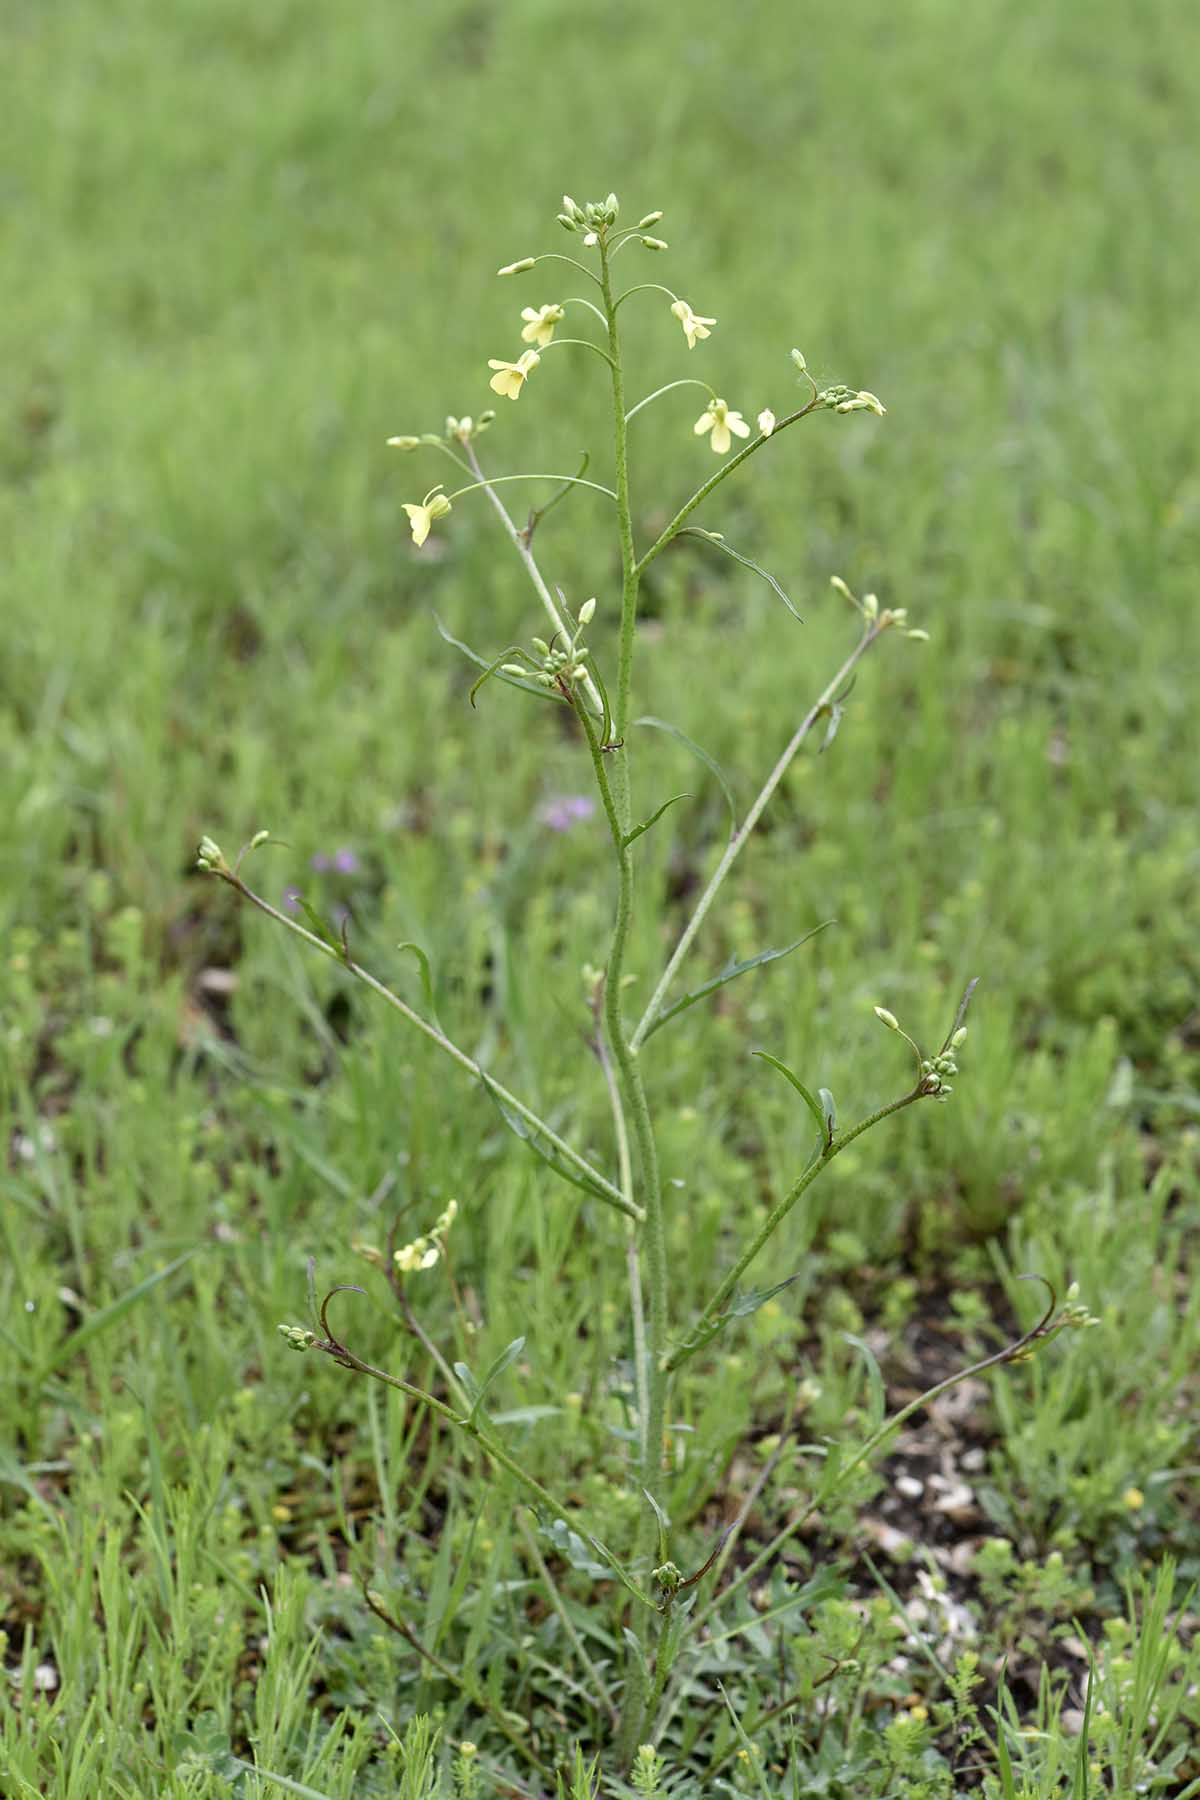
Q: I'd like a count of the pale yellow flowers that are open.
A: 6